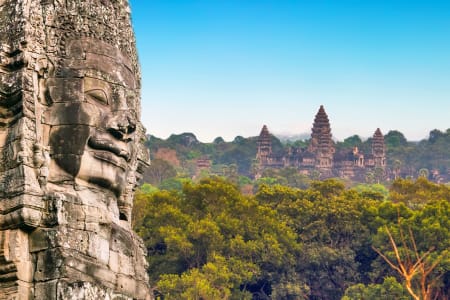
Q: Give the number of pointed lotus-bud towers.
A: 3